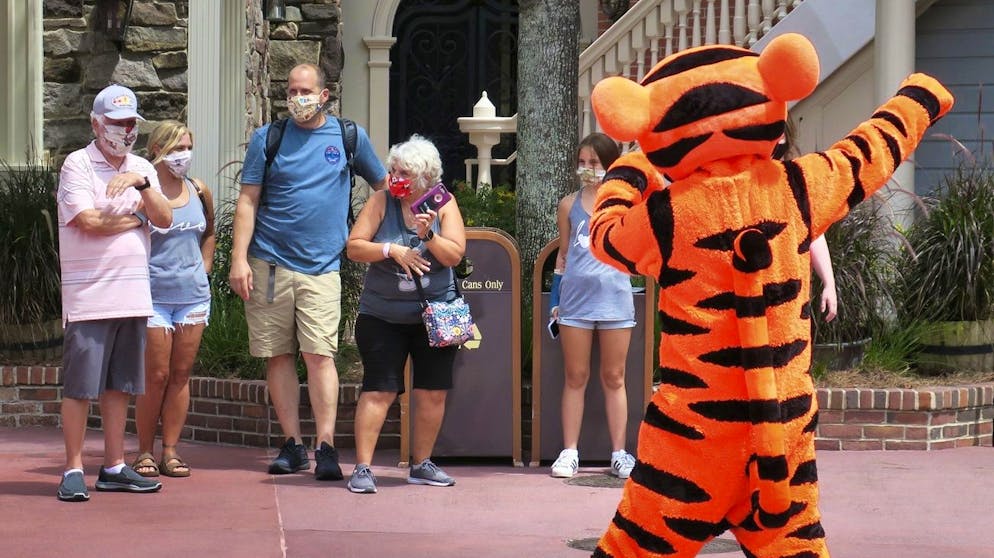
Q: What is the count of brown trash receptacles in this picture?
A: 2